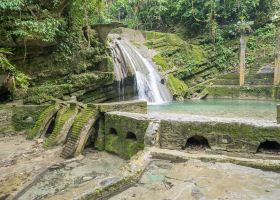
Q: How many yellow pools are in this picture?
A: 0